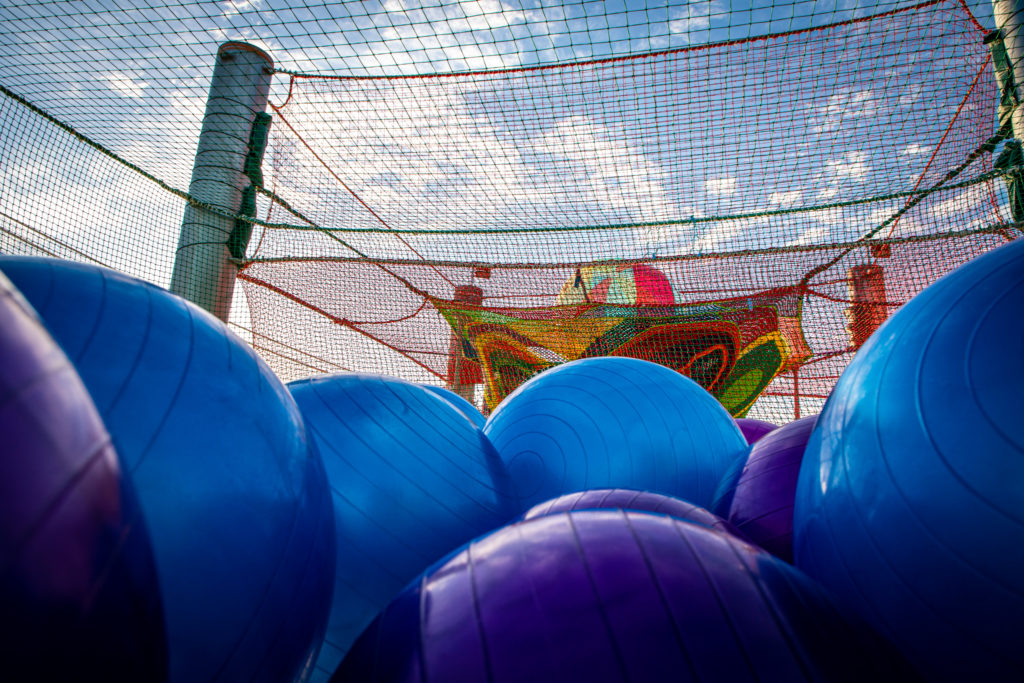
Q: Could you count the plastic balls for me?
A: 10